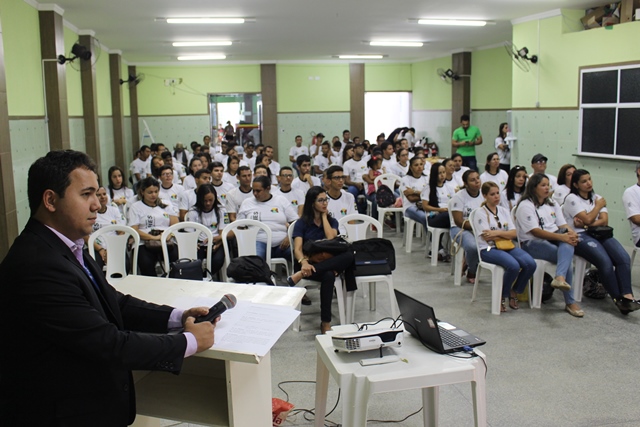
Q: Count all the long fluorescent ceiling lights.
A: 6